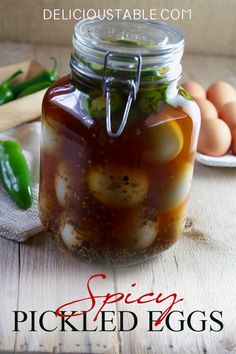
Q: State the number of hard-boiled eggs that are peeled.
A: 7